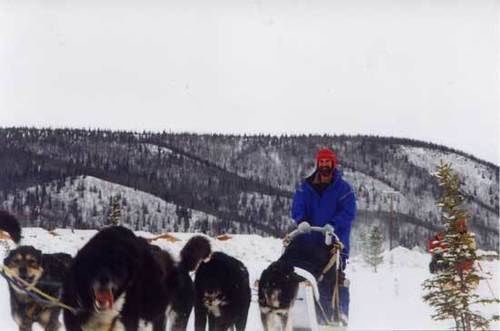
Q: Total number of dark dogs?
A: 5